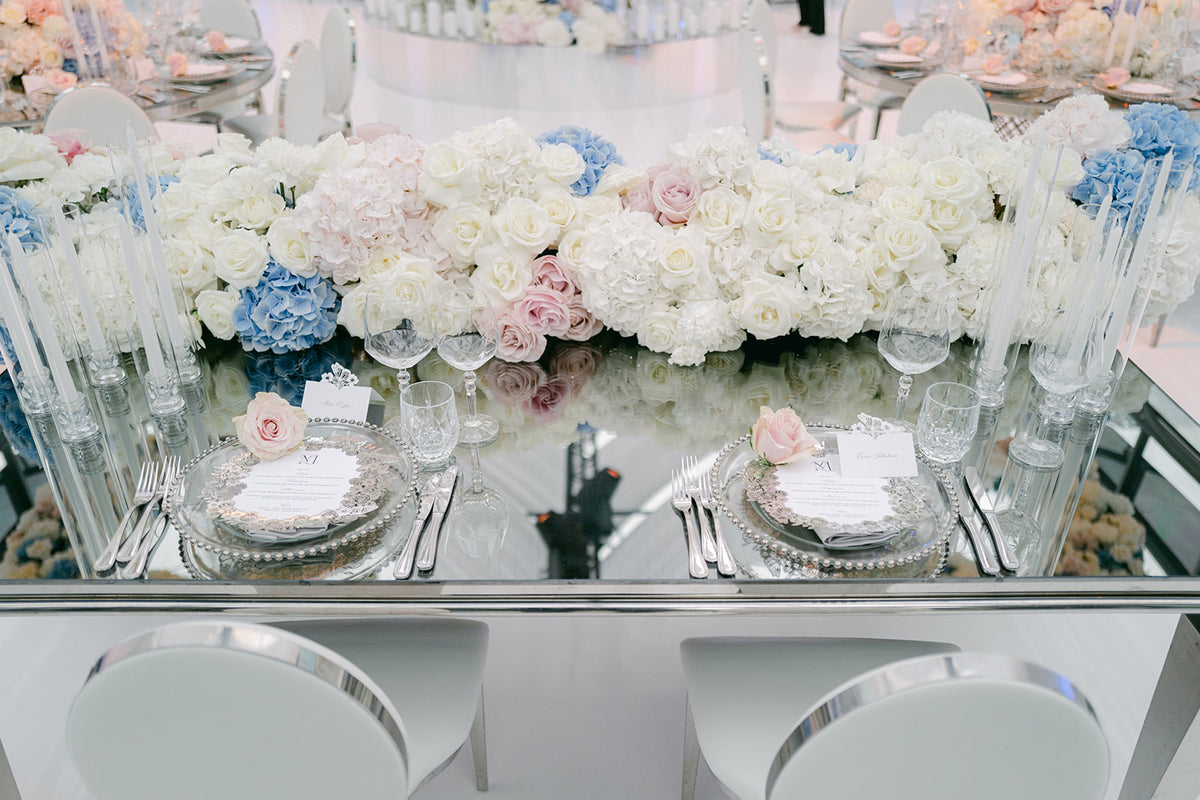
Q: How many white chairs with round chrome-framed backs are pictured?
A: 10